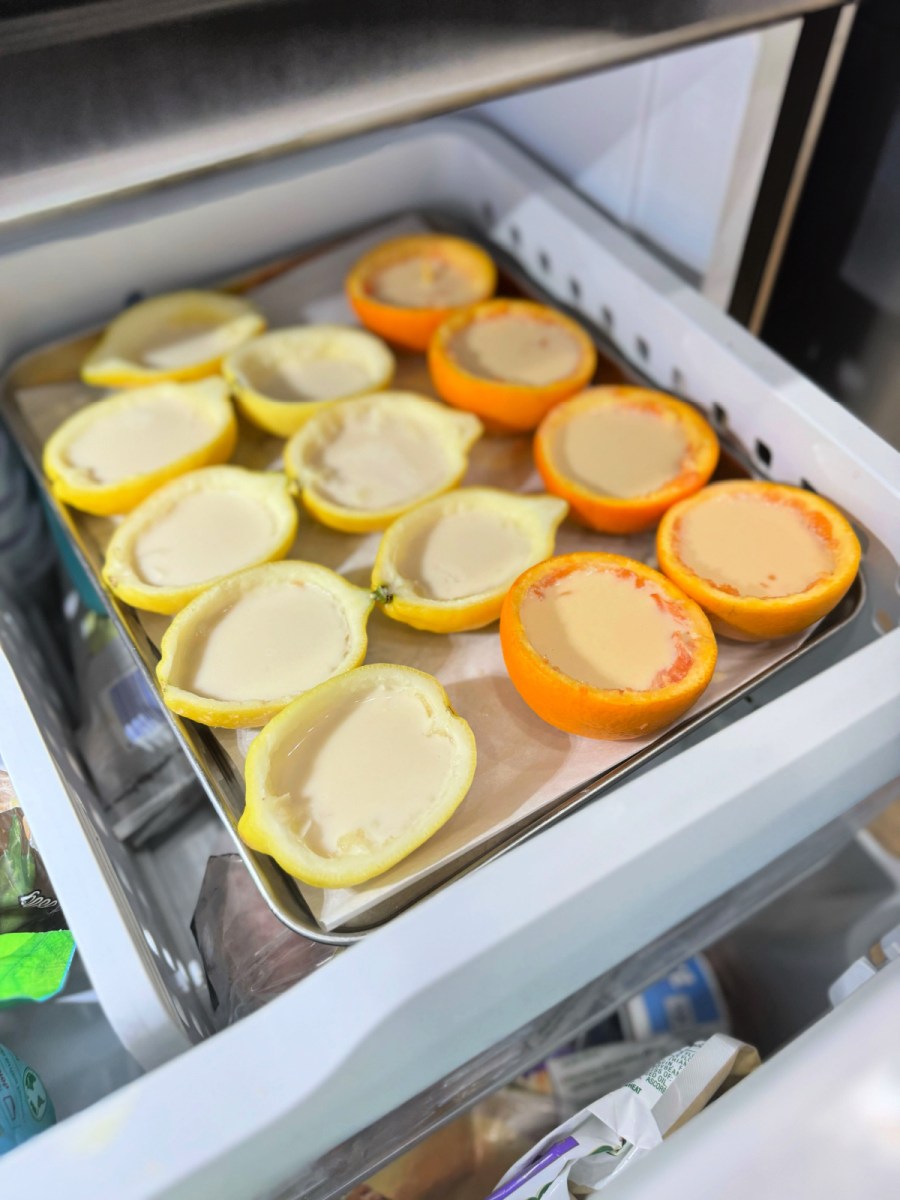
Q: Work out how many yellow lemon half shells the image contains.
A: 8